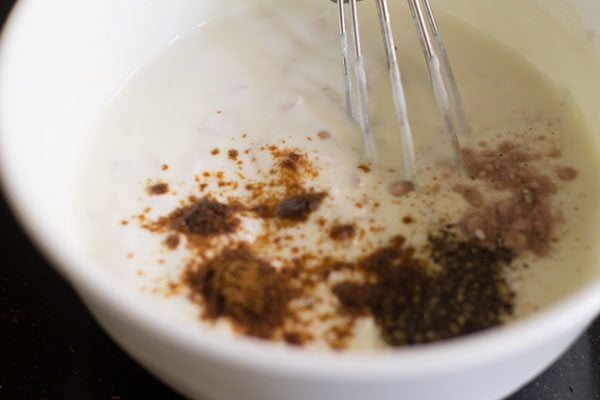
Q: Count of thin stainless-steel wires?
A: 5